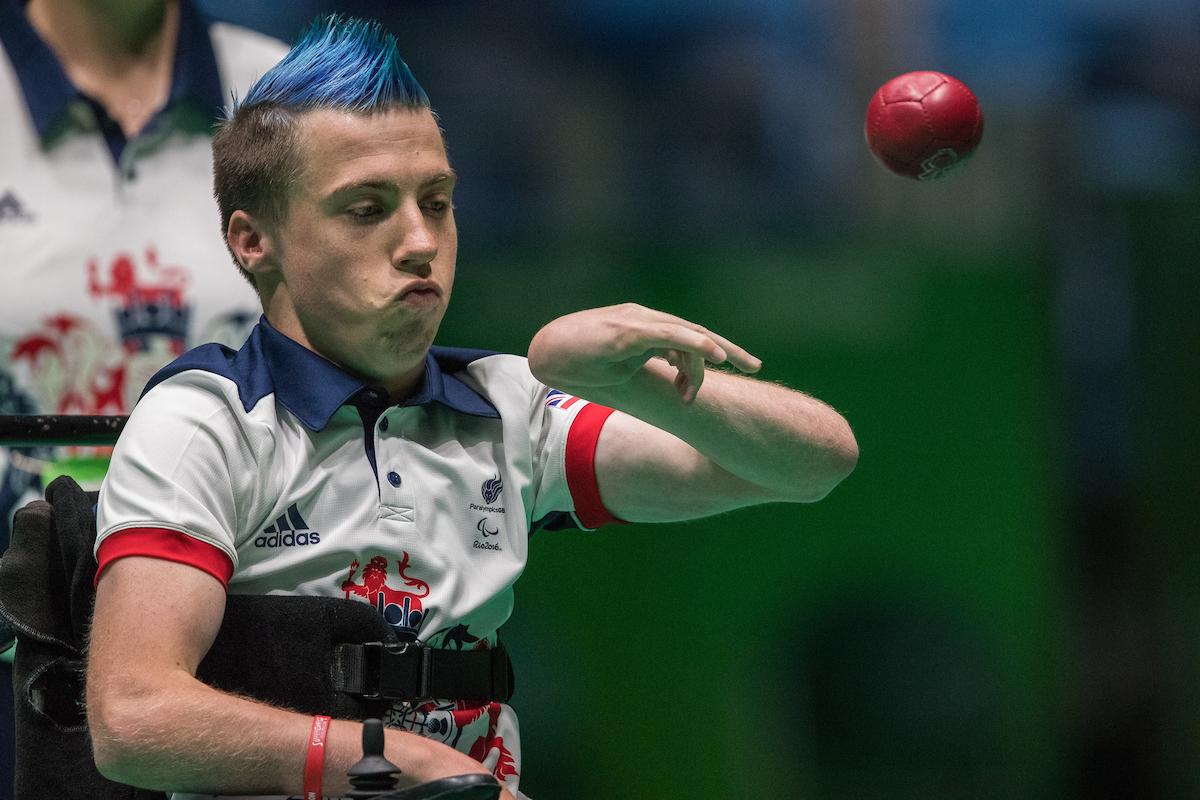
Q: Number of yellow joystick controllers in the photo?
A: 0